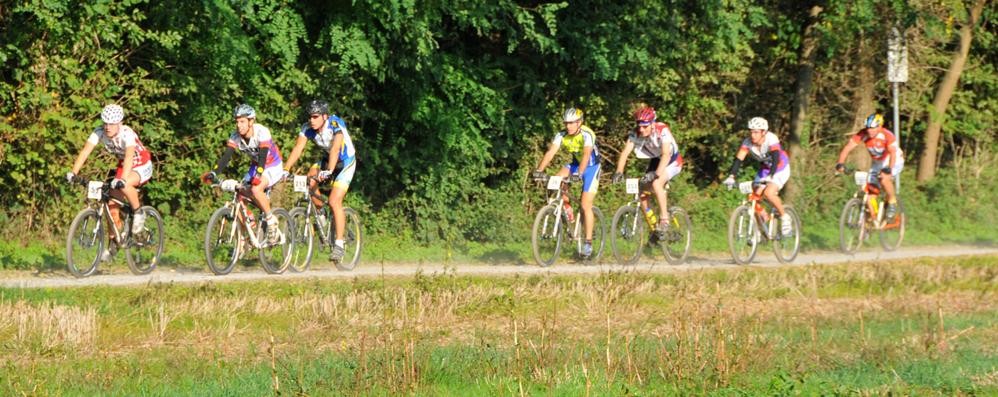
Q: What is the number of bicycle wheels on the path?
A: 14